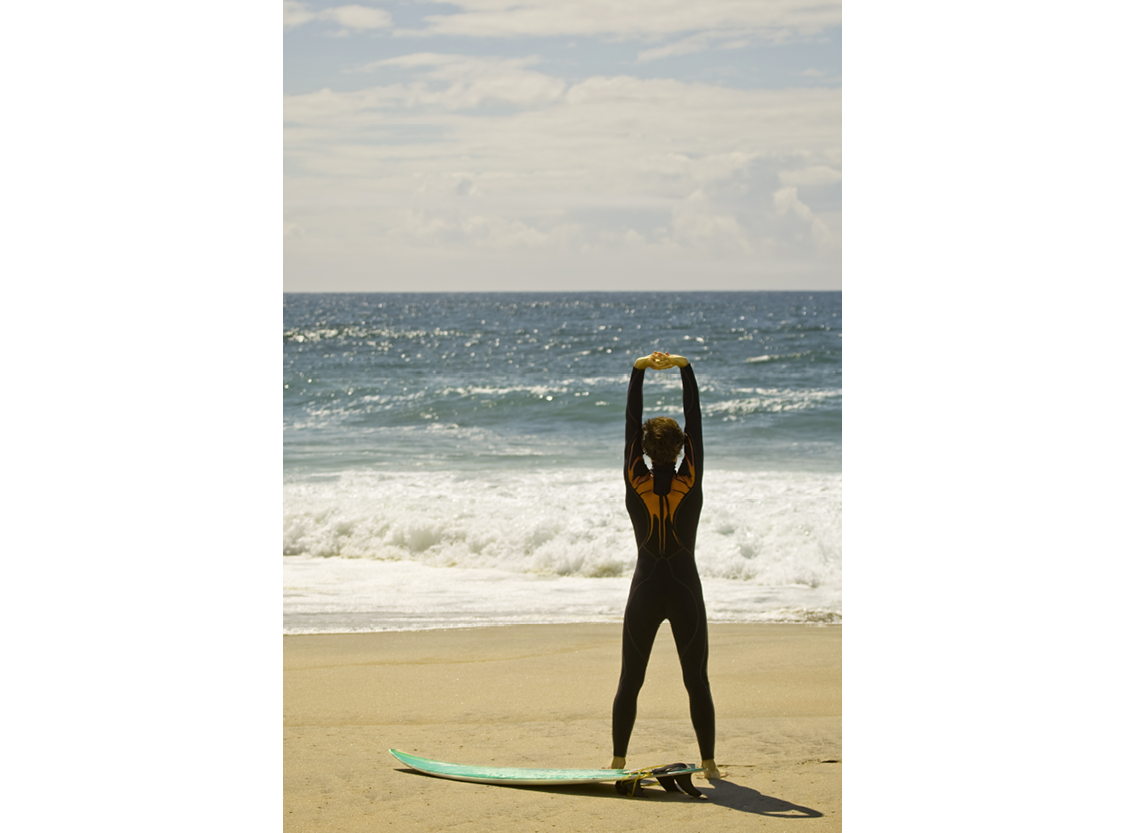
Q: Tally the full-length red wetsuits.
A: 0